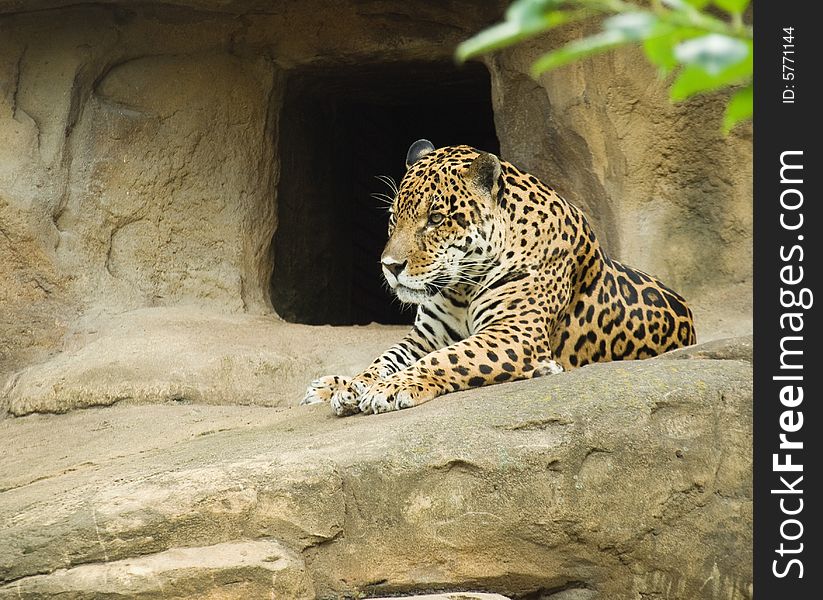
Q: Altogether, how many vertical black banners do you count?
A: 1